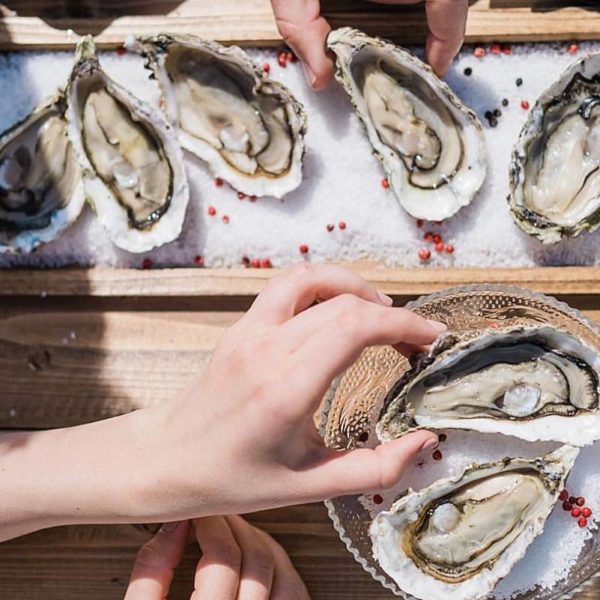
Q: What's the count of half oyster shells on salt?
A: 7